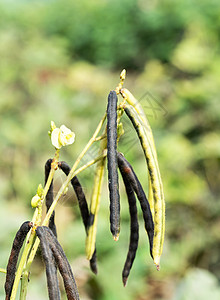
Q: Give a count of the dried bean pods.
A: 8